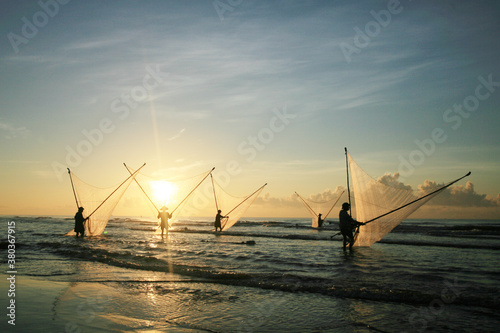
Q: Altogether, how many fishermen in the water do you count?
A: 5